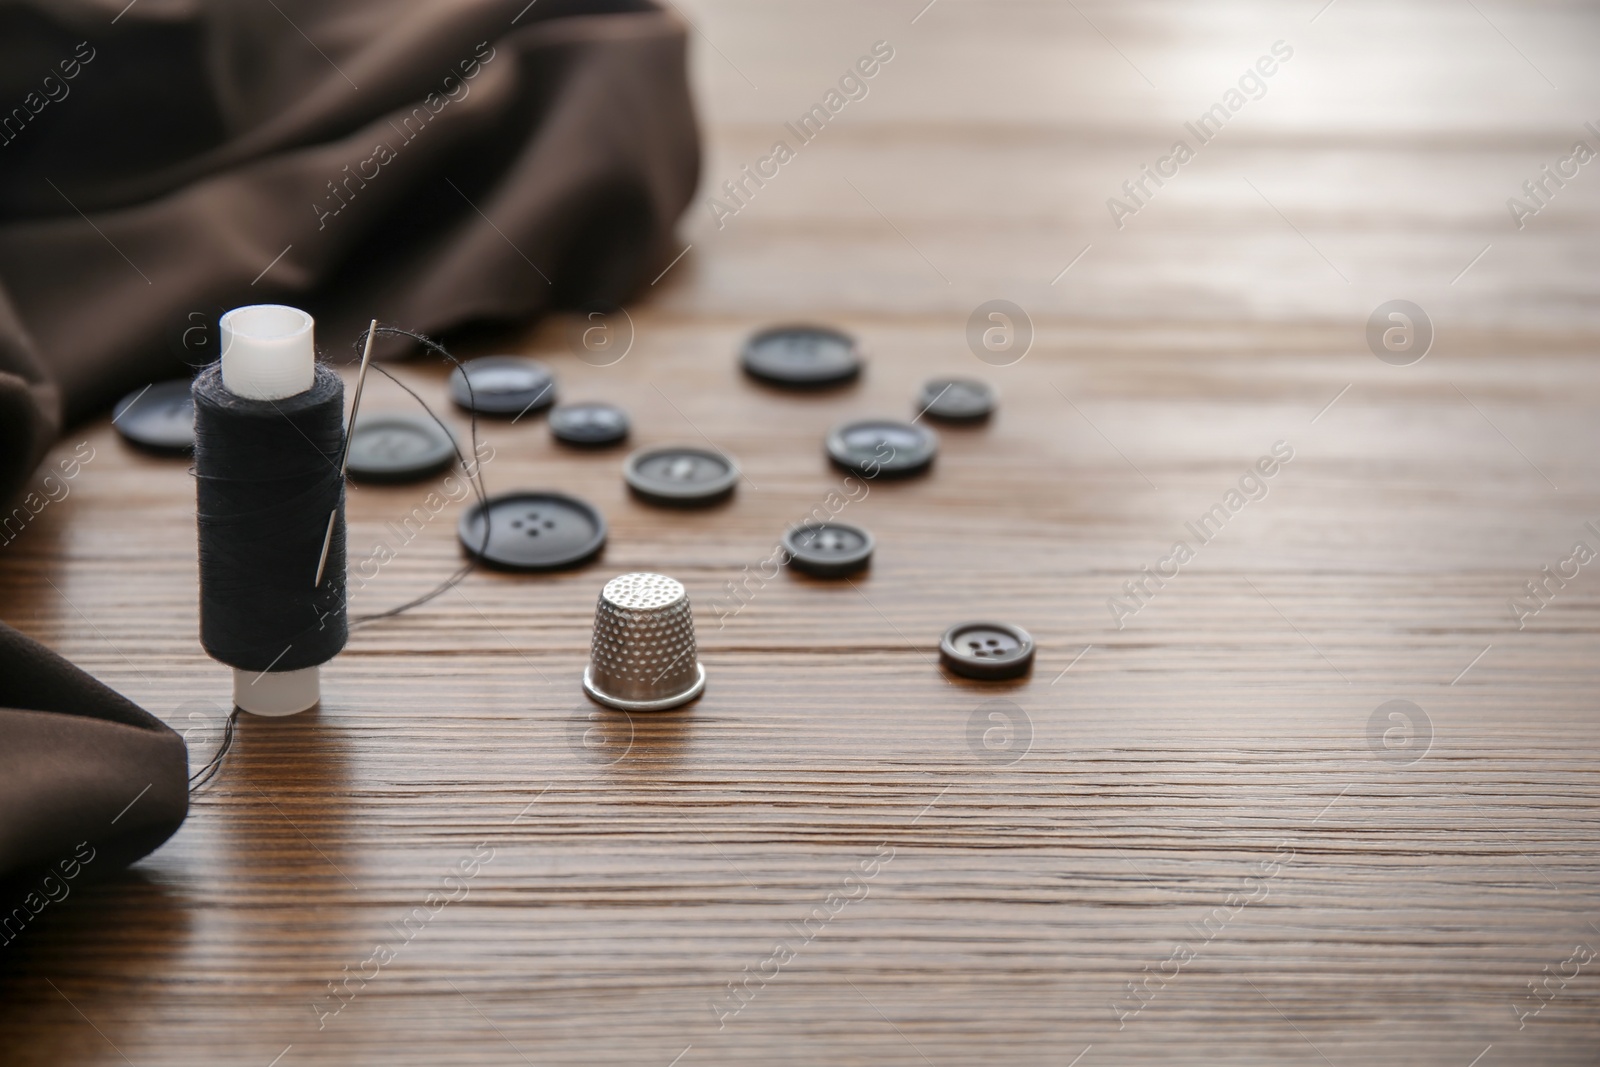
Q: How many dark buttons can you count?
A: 11